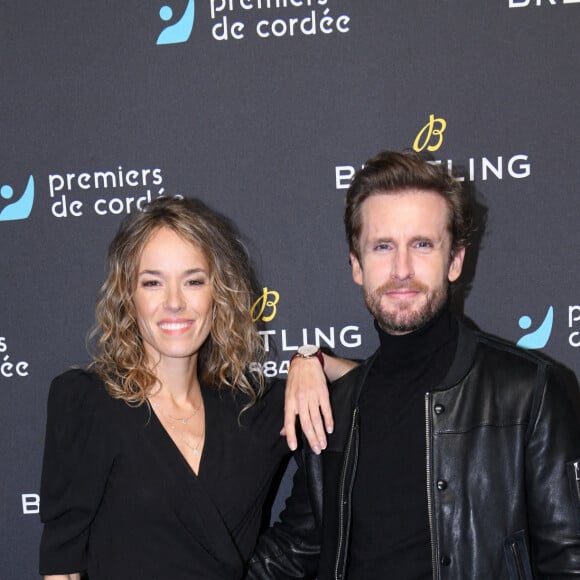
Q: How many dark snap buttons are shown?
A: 3